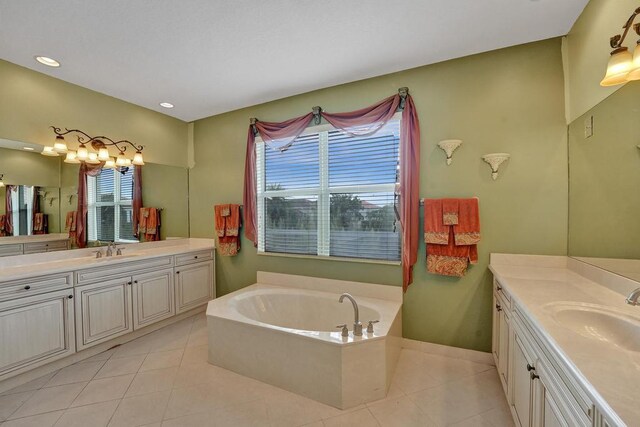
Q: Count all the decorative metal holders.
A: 3